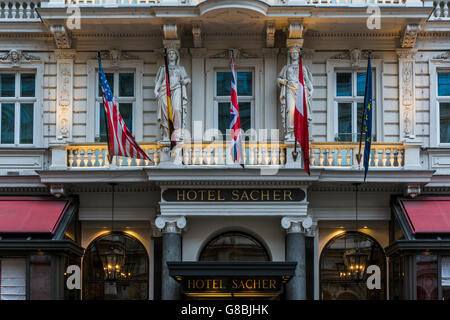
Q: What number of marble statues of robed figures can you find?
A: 2